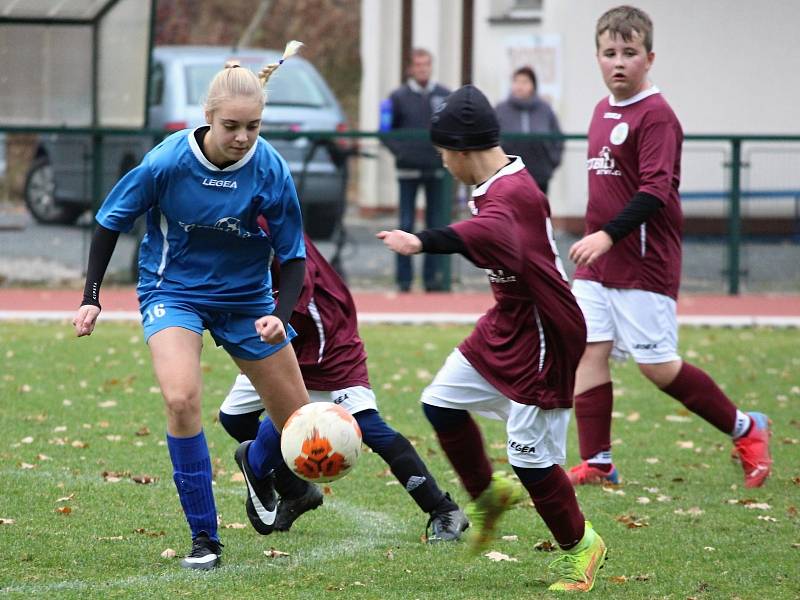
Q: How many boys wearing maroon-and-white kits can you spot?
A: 3